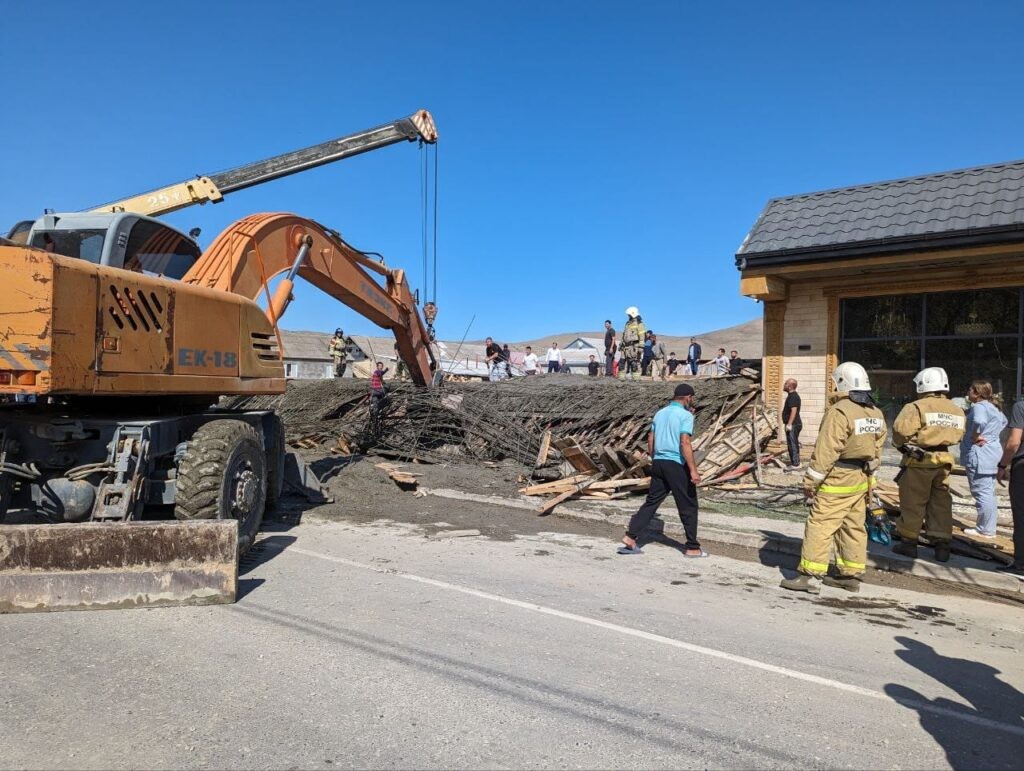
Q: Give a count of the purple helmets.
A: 0